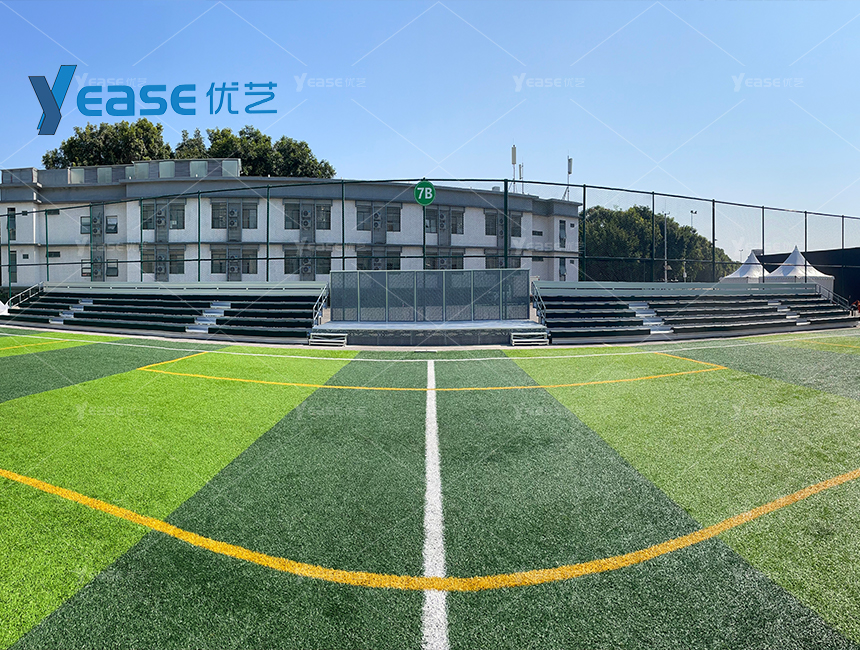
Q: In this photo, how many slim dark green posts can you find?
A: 15